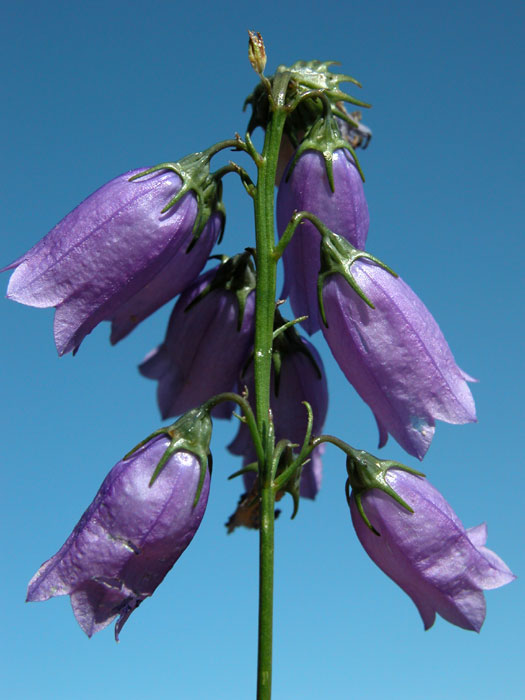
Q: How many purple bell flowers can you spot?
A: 8